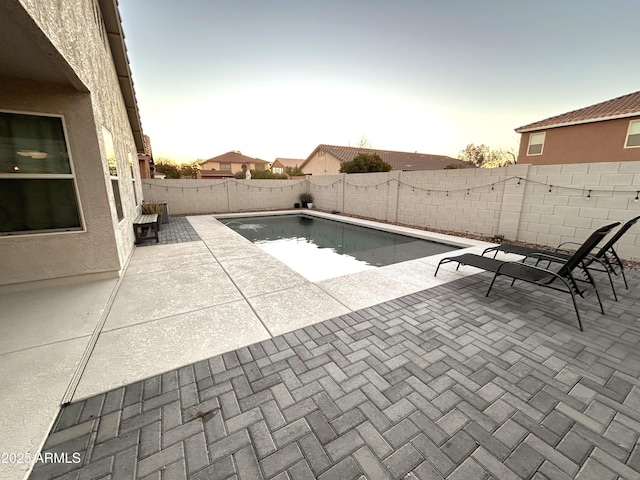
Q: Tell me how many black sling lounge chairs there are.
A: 2